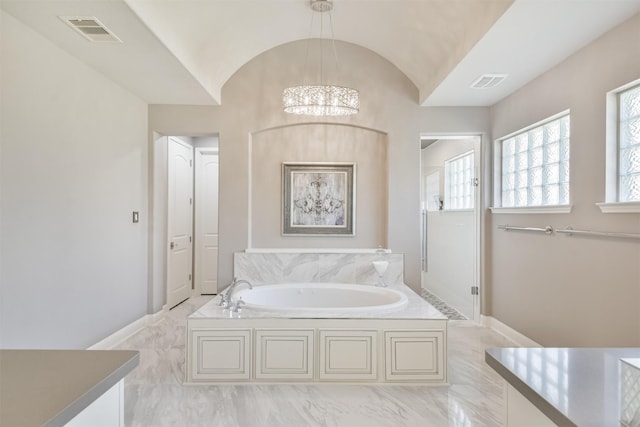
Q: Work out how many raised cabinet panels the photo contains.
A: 4